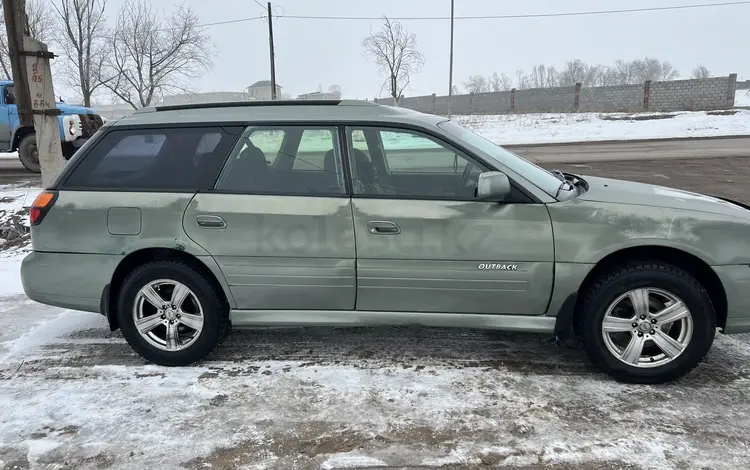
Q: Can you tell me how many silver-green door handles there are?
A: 2